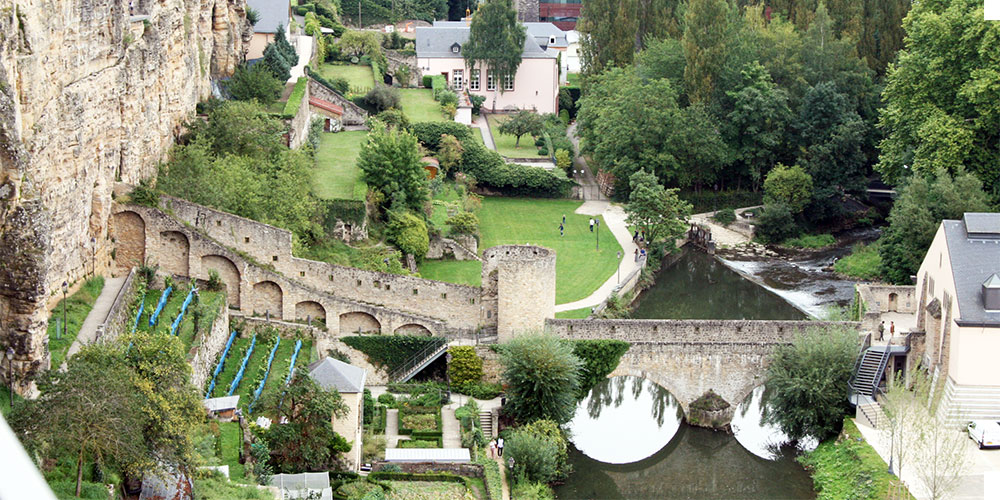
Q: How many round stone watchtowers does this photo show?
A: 1